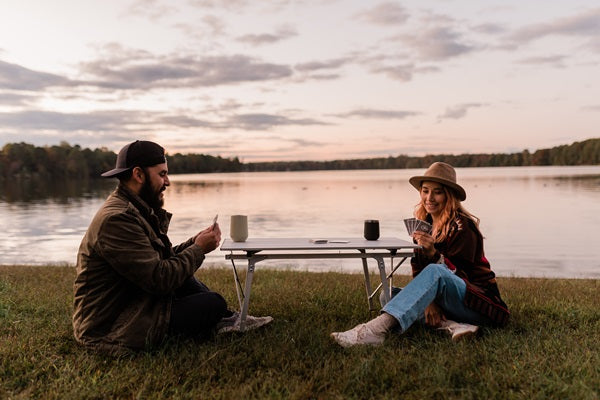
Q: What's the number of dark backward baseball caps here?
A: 1